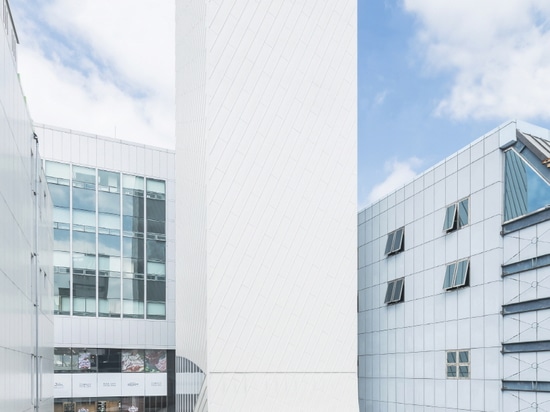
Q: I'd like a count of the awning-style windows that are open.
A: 7